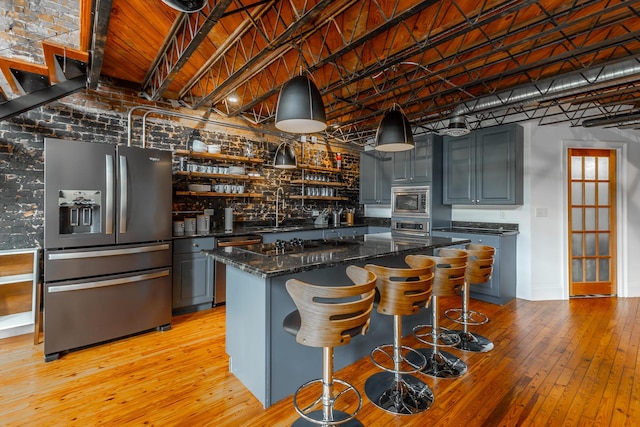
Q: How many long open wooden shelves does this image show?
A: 6